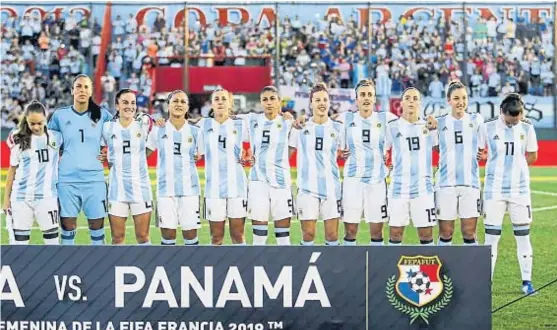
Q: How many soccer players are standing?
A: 11